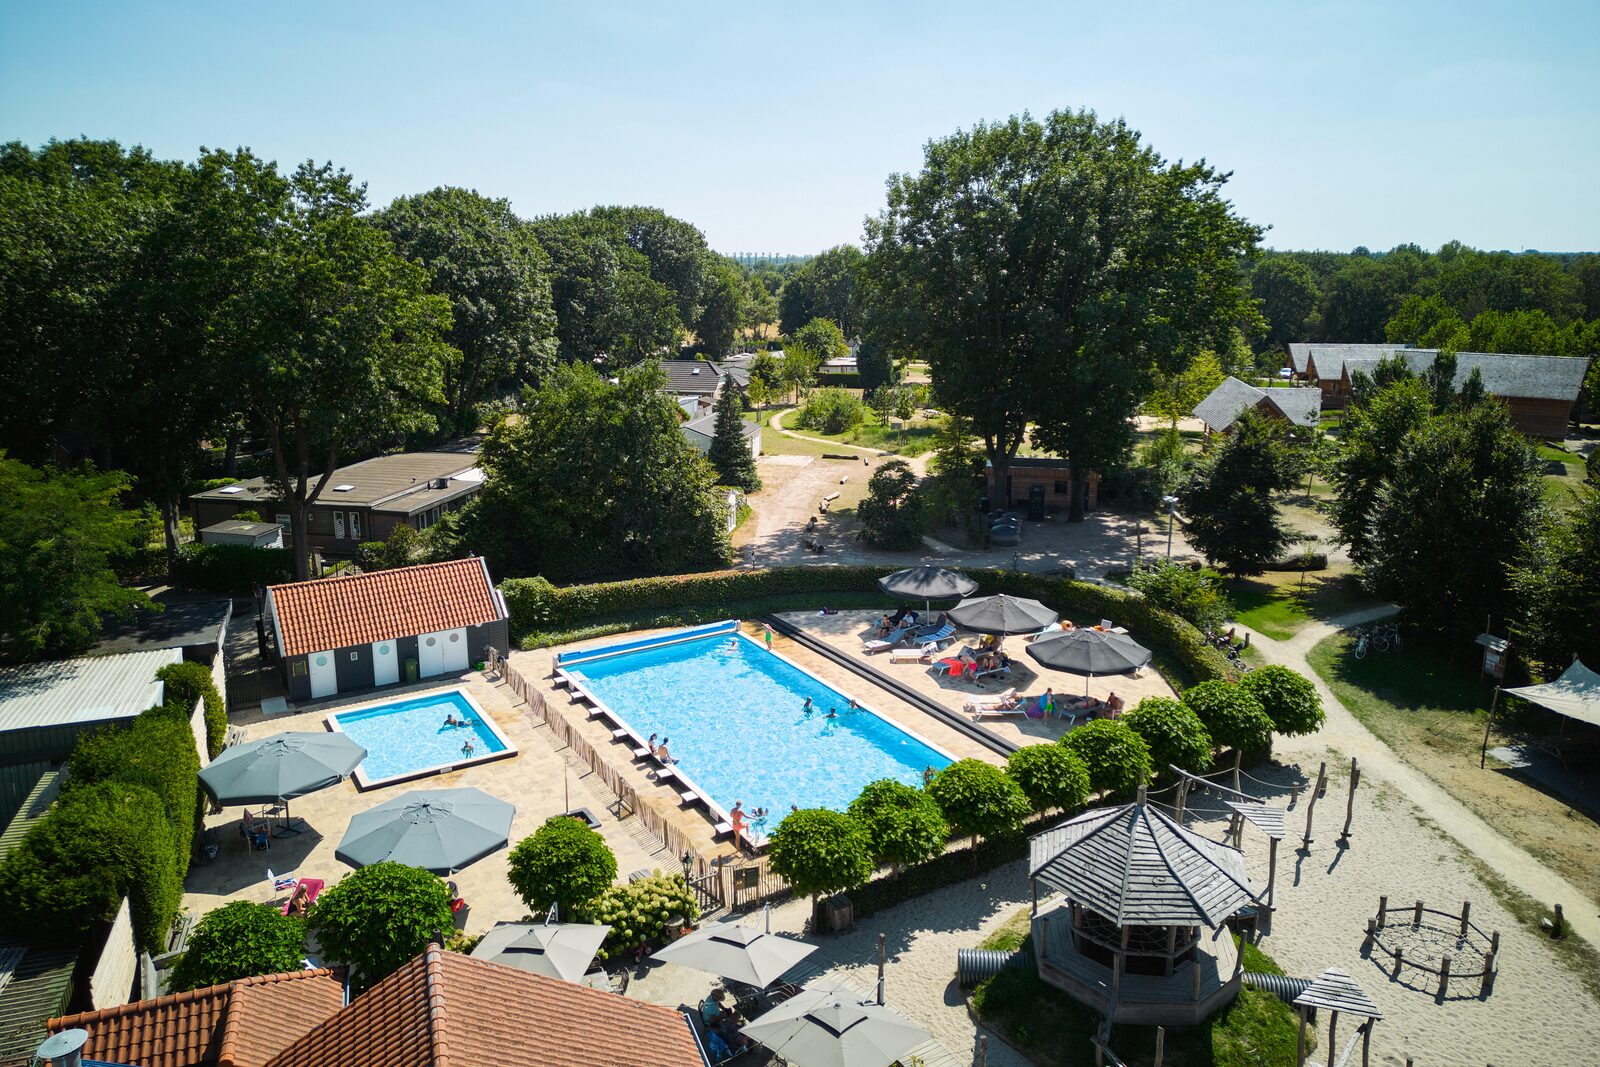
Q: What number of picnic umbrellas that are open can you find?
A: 8